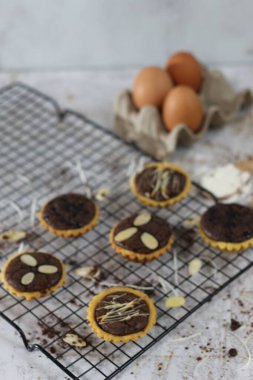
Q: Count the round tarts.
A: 6